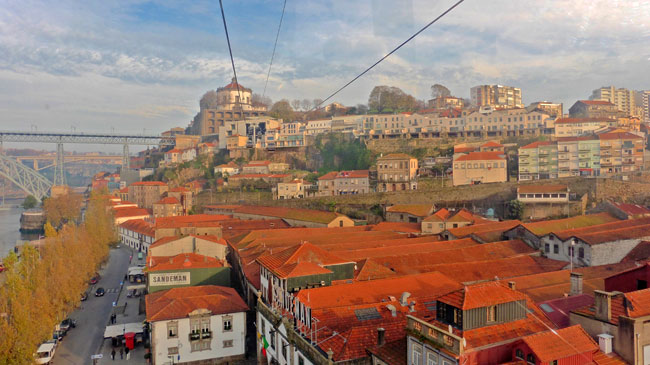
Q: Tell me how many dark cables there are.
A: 3